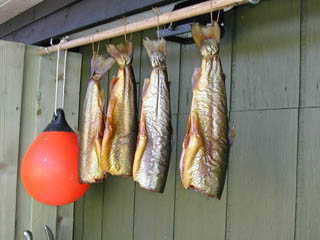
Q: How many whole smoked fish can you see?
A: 4